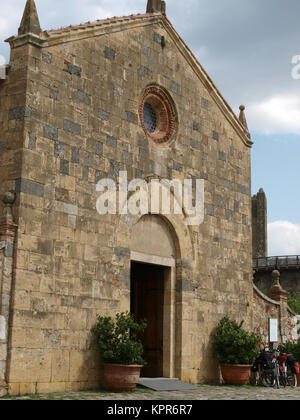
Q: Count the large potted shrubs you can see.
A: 2